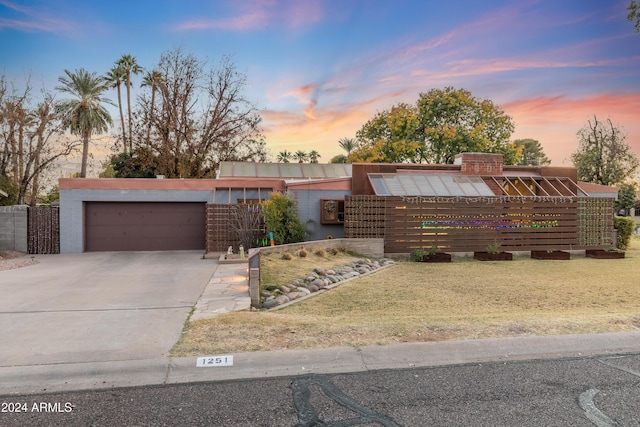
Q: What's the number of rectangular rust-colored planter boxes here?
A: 4